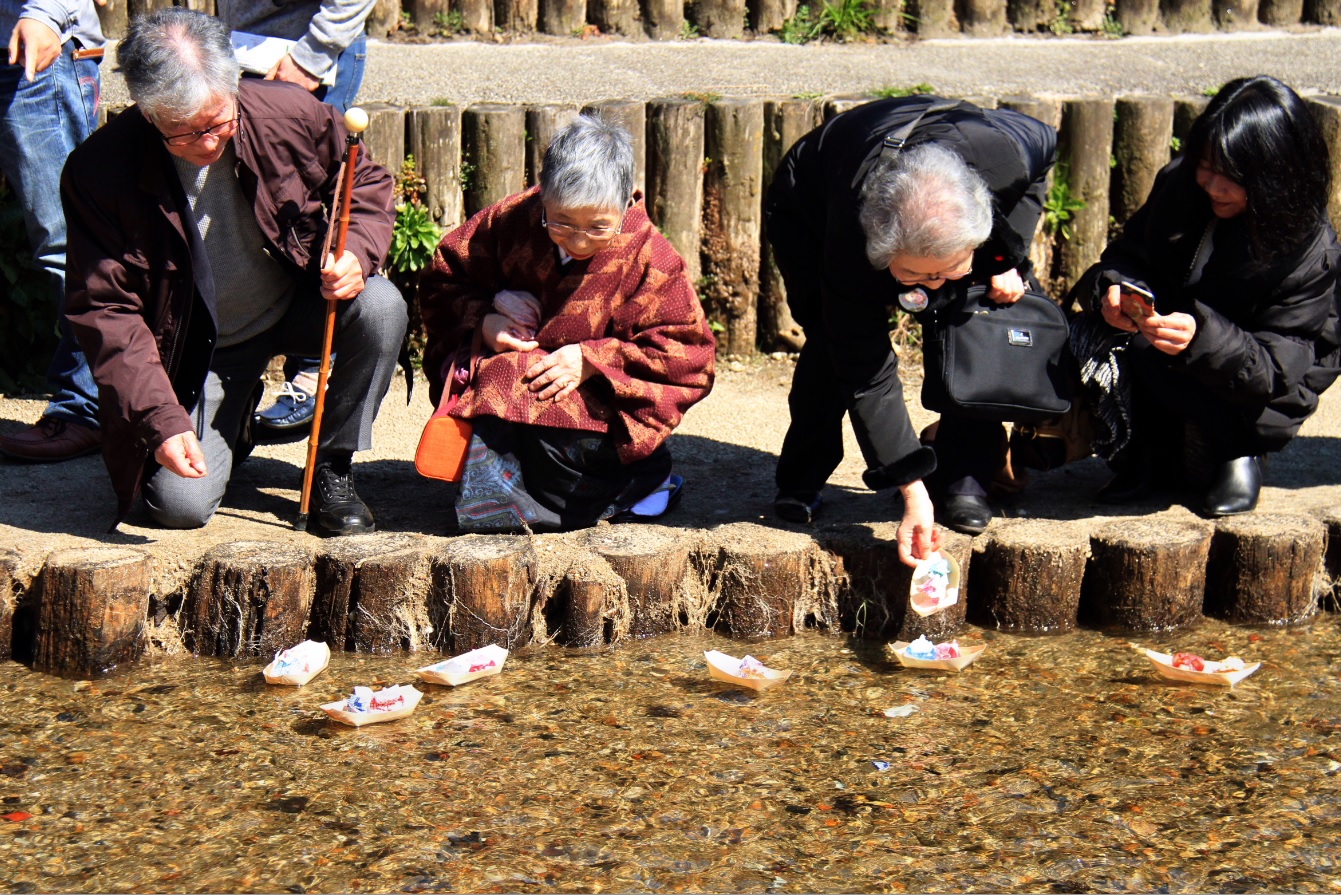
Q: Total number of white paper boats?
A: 7